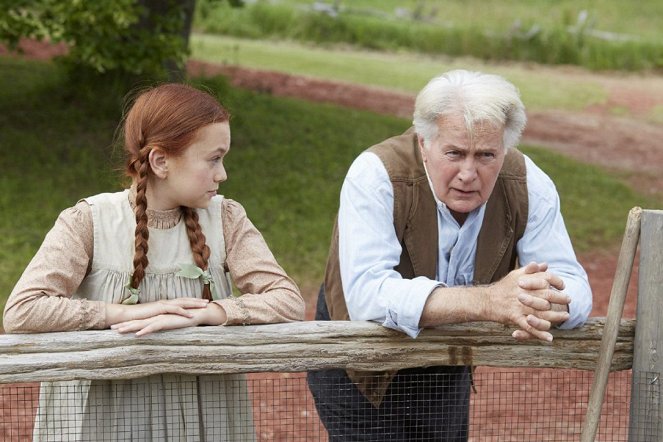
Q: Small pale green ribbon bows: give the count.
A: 2